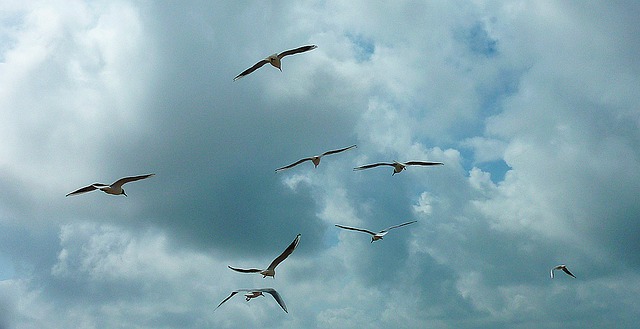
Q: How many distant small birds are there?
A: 1